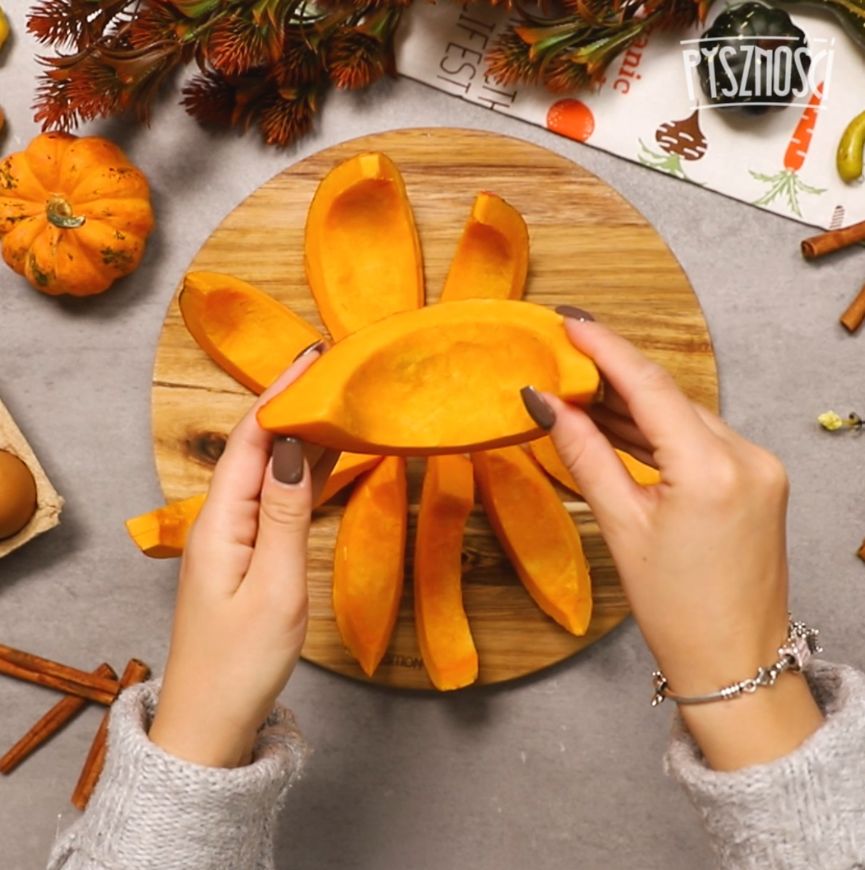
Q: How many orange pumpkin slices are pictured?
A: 9